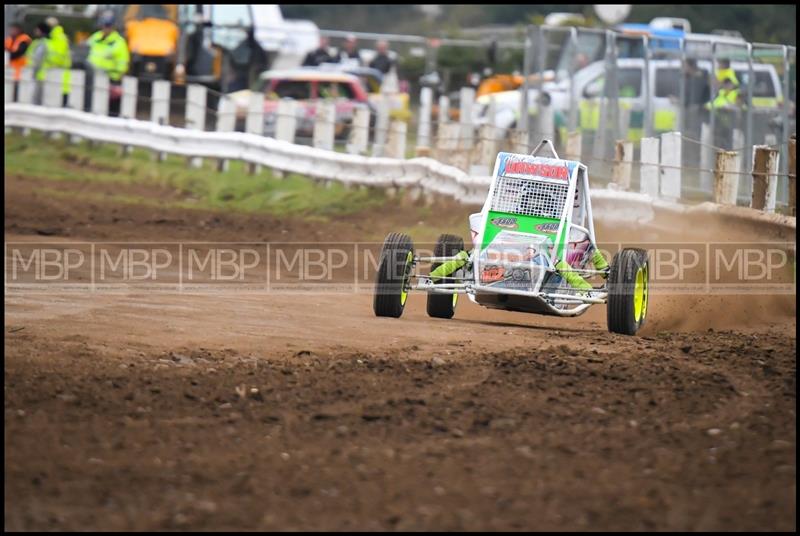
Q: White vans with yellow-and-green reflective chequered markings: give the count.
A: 1